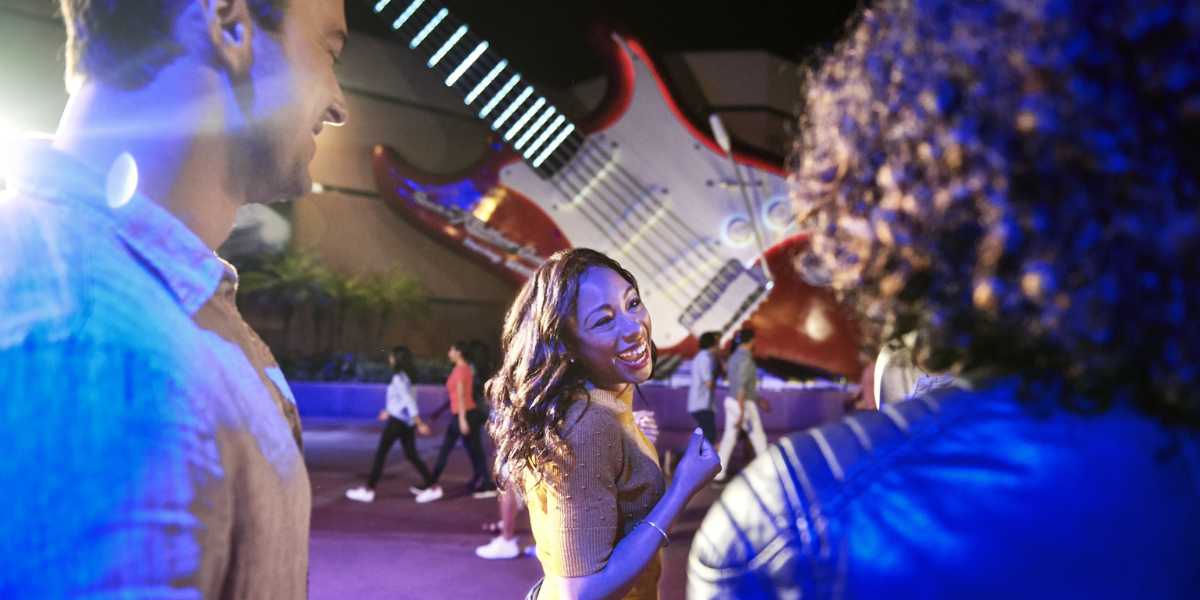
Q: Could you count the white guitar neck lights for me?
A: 12